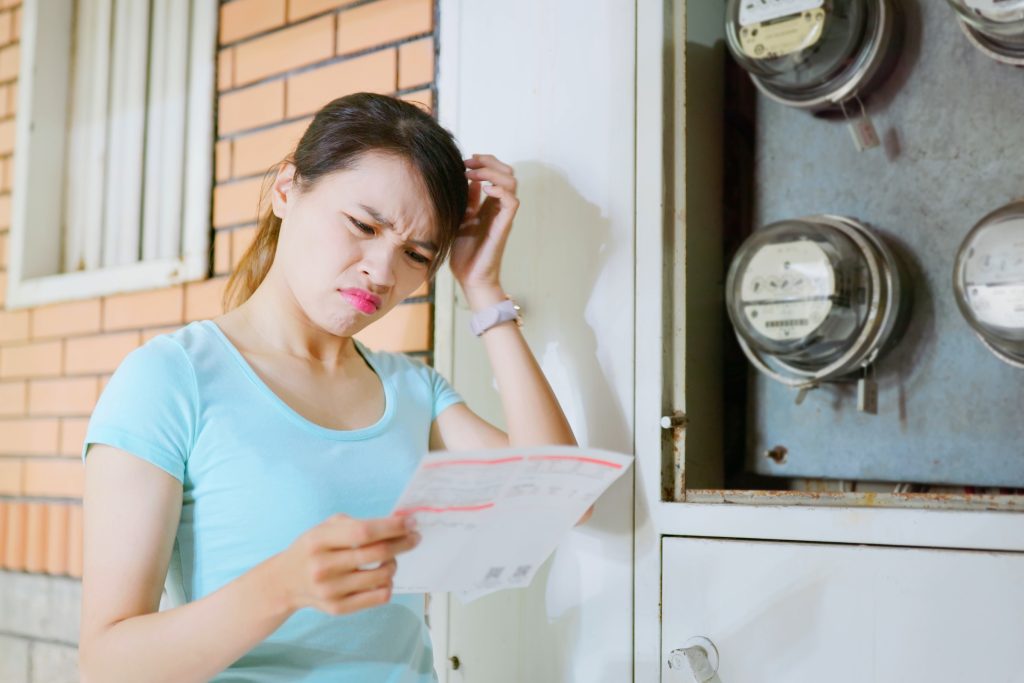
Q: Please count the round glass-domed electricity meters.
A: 4